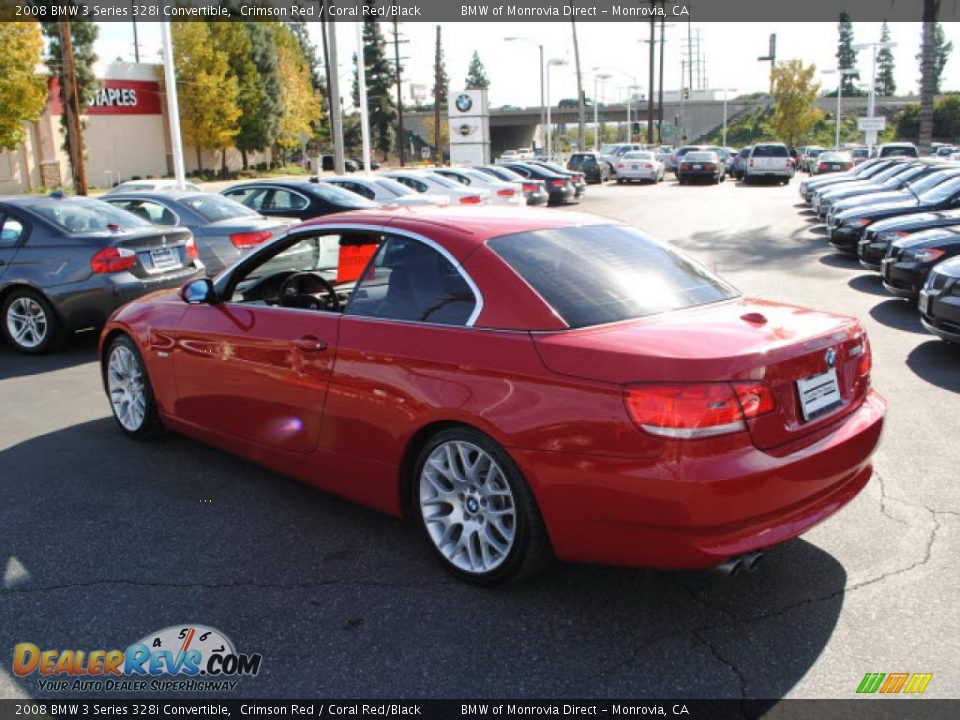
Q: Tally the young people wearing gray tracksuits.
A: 0